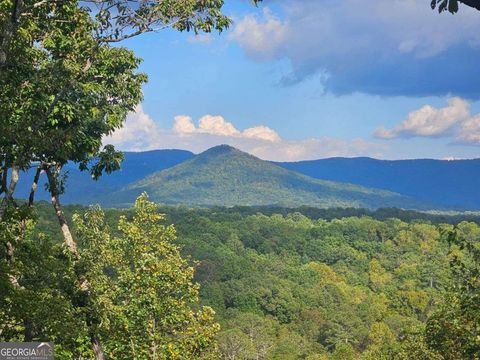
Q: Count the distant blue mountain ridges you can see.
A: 2